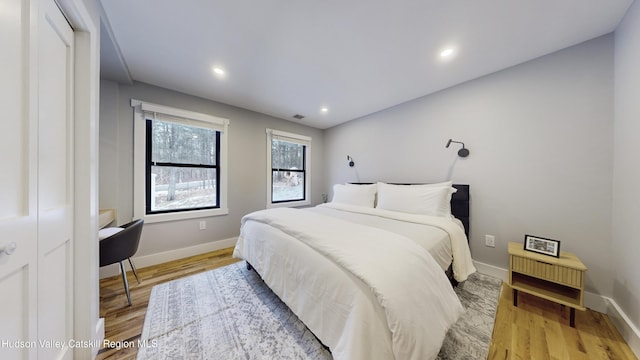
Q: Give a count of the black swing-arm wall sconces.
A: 2